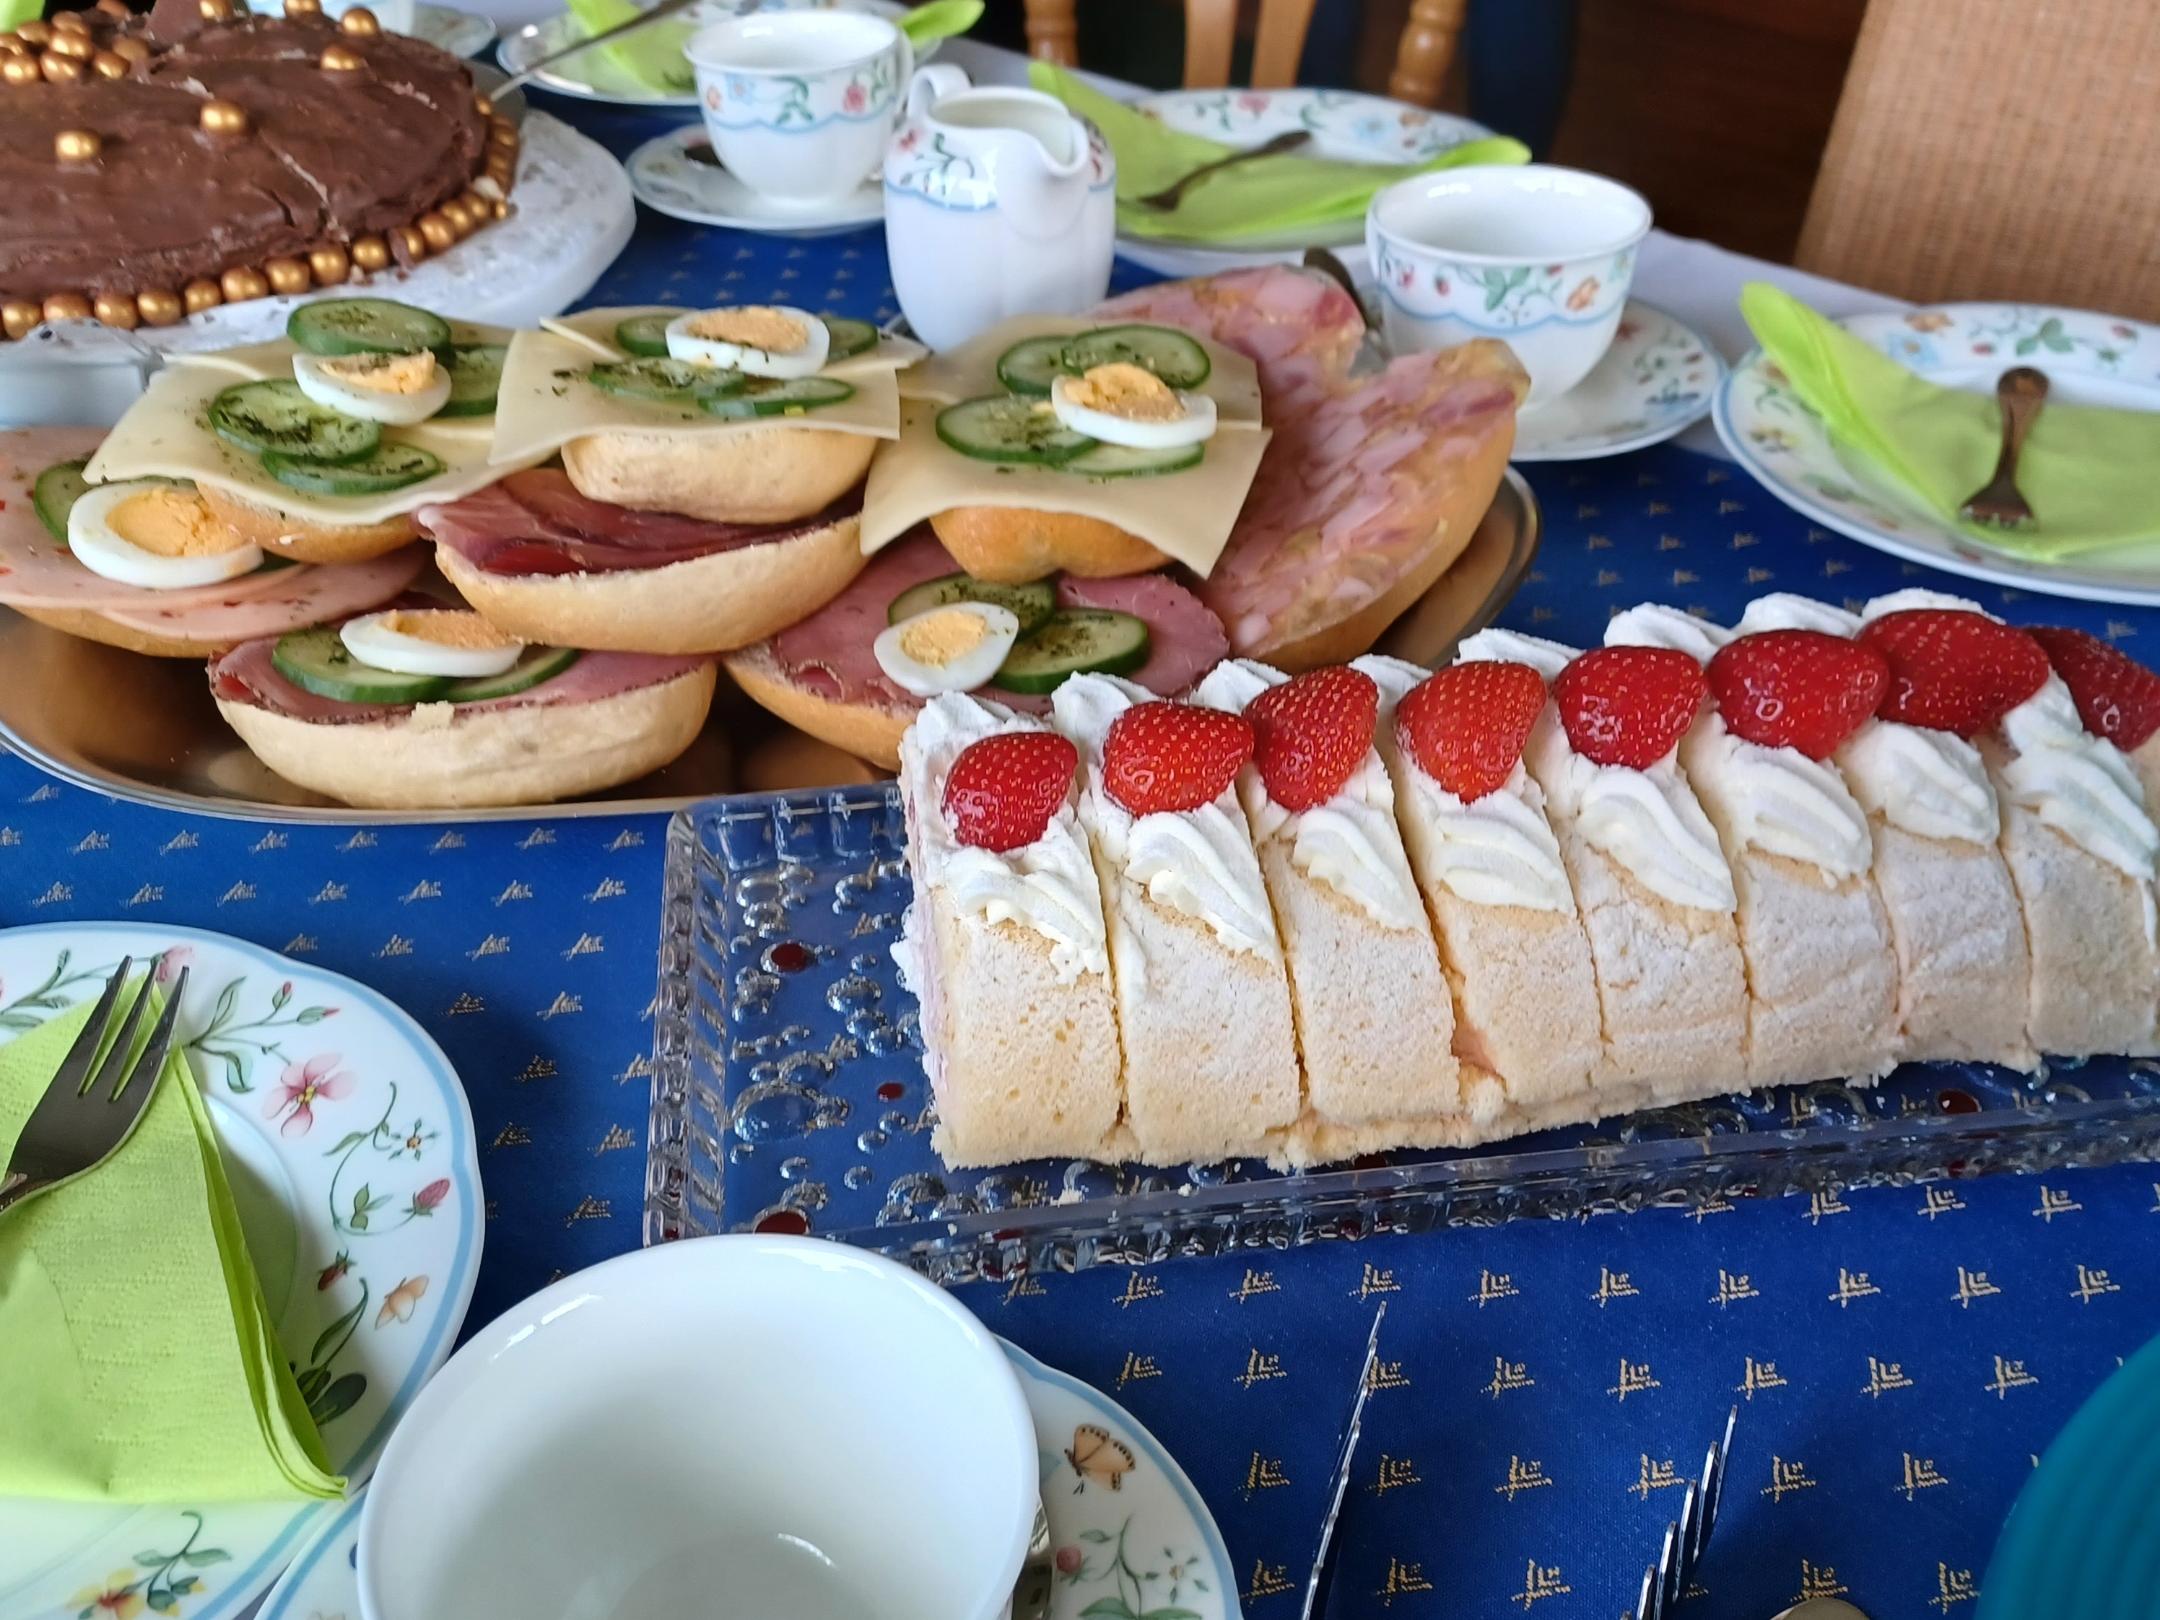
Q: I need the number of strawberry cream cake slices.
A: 8